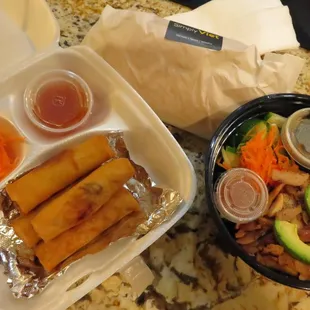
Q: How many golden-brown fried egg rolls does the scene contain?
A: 5